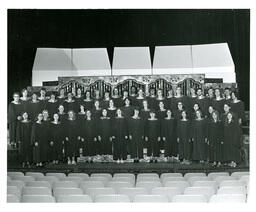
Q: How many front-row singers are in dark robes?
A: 14